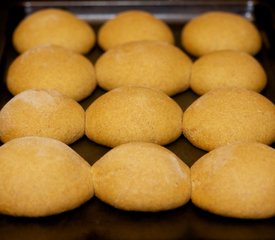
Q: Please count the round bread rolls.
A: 12